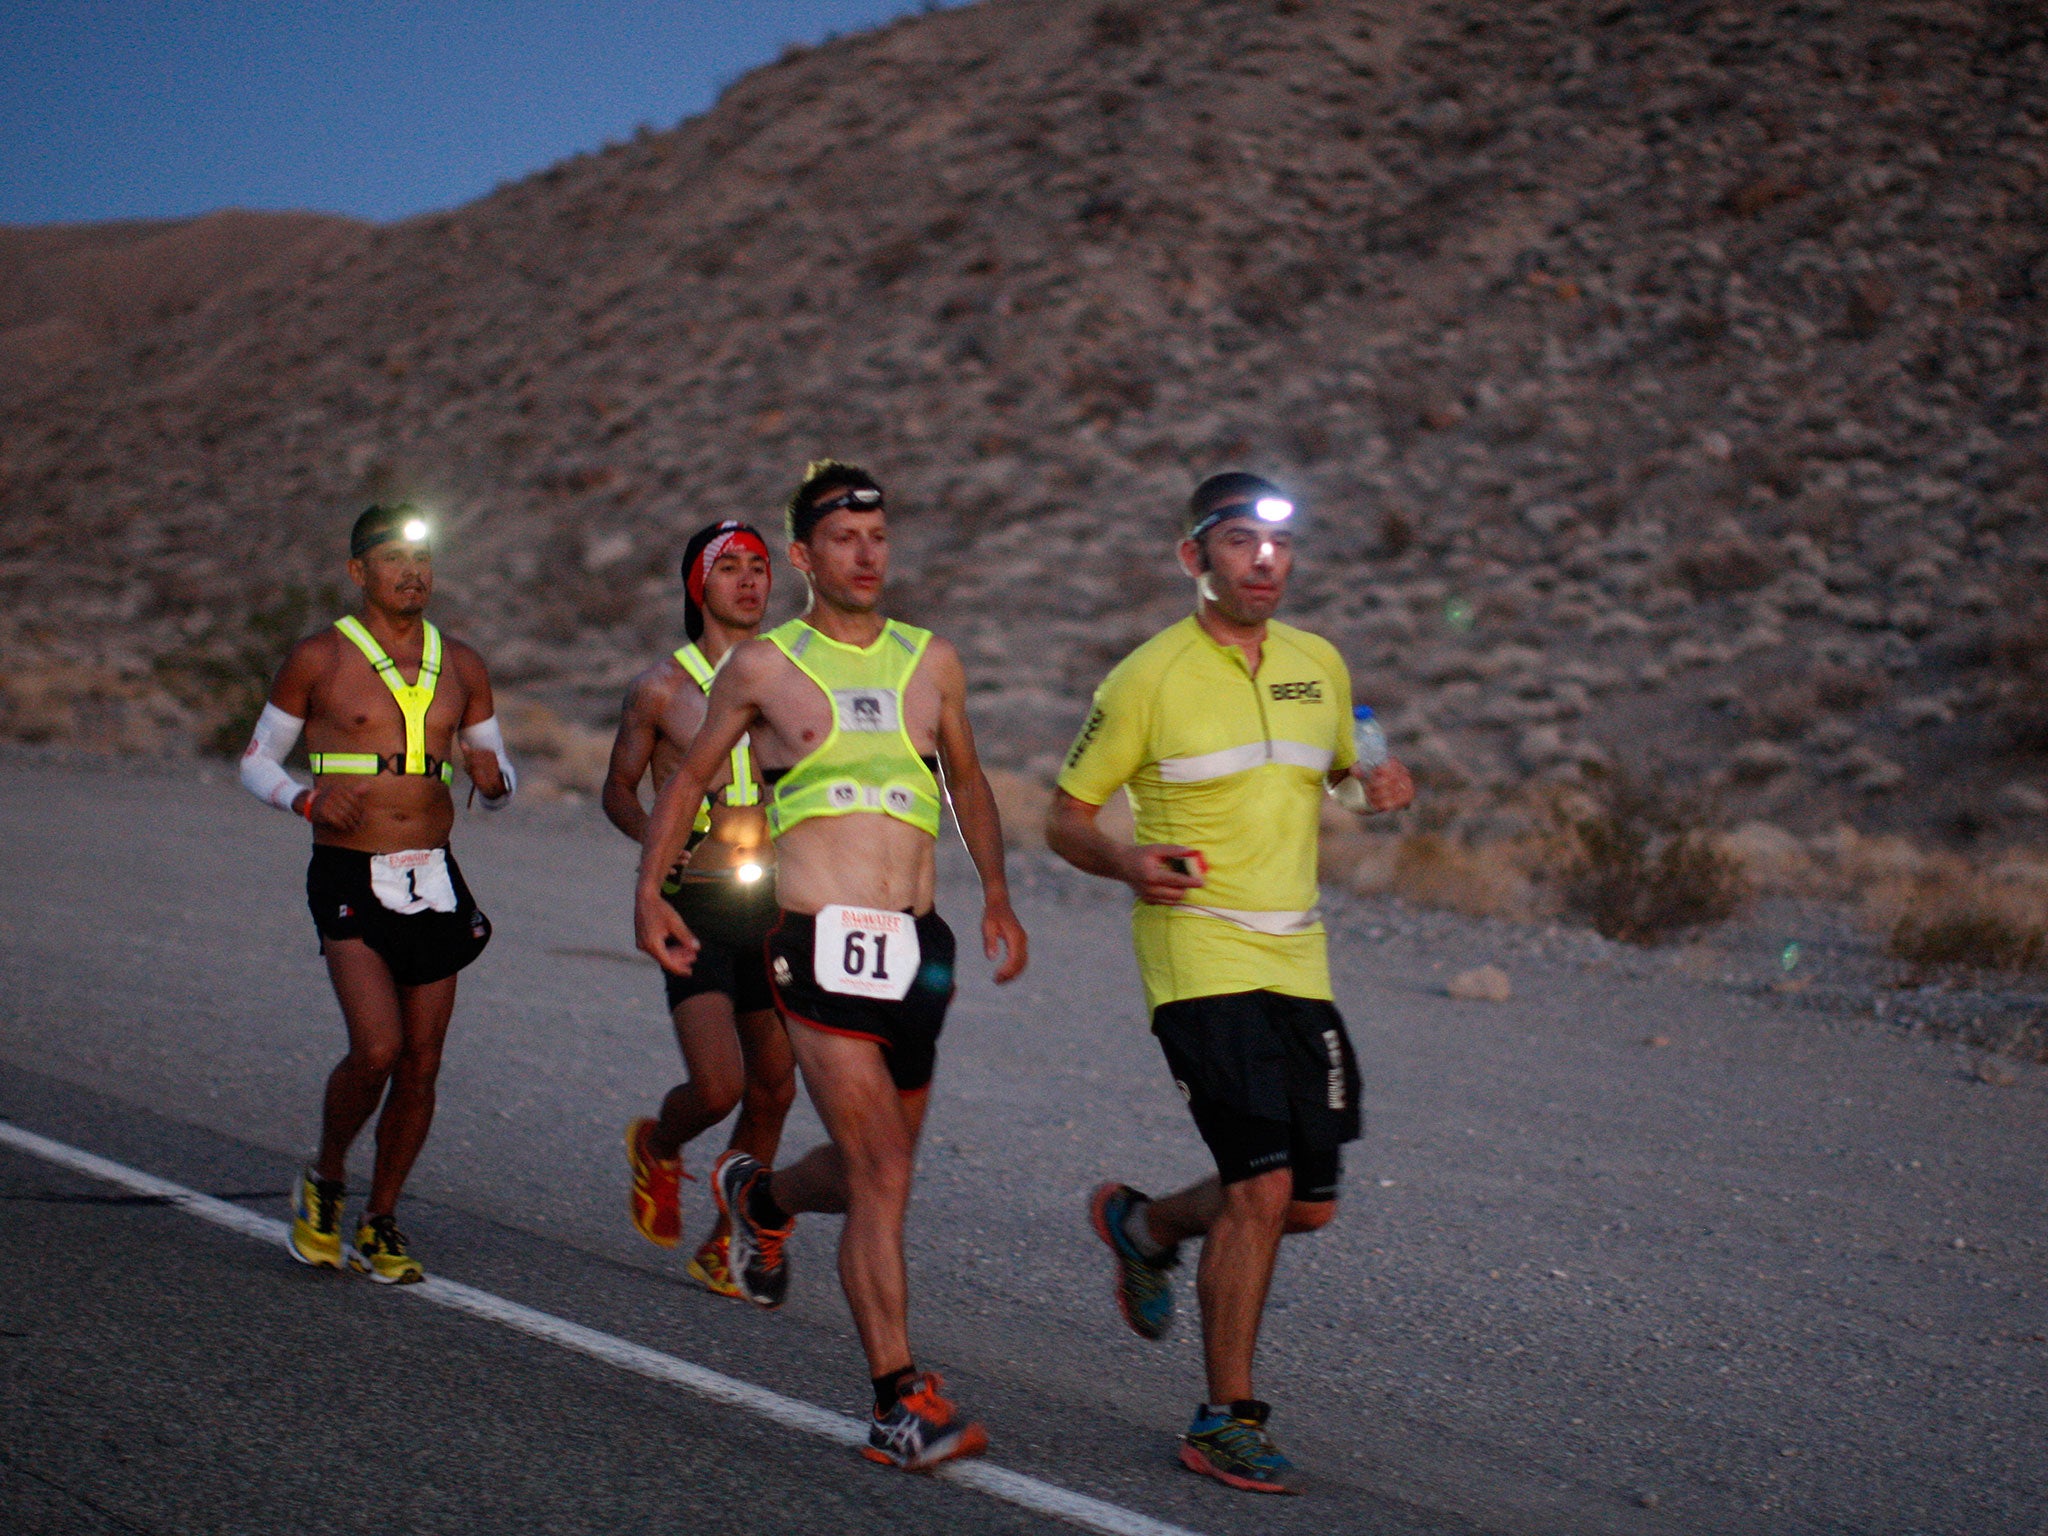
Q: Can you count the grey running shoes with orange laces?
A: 2